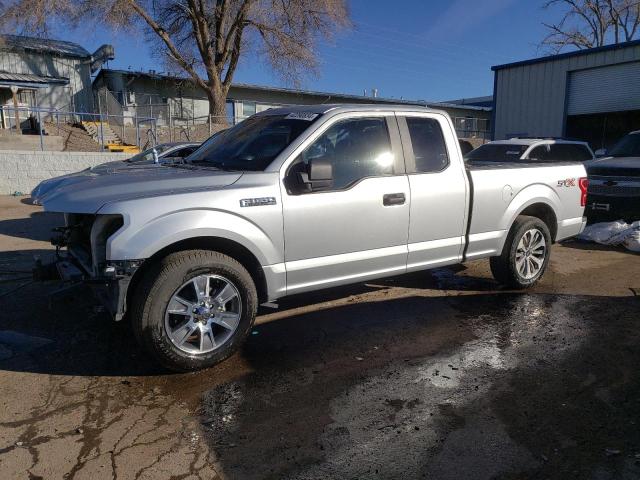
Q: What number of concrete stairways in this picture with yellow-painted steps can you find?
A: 1